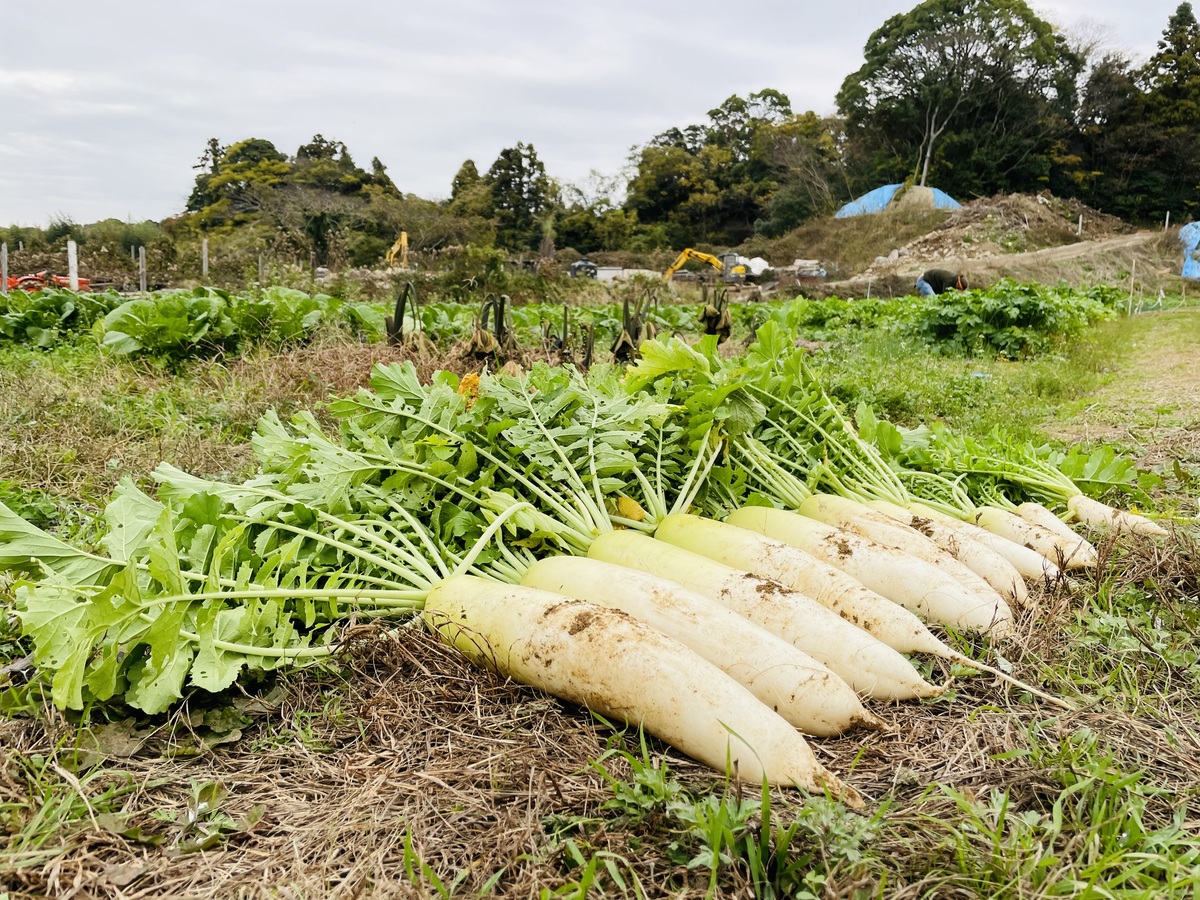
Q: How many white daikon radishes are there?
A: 11